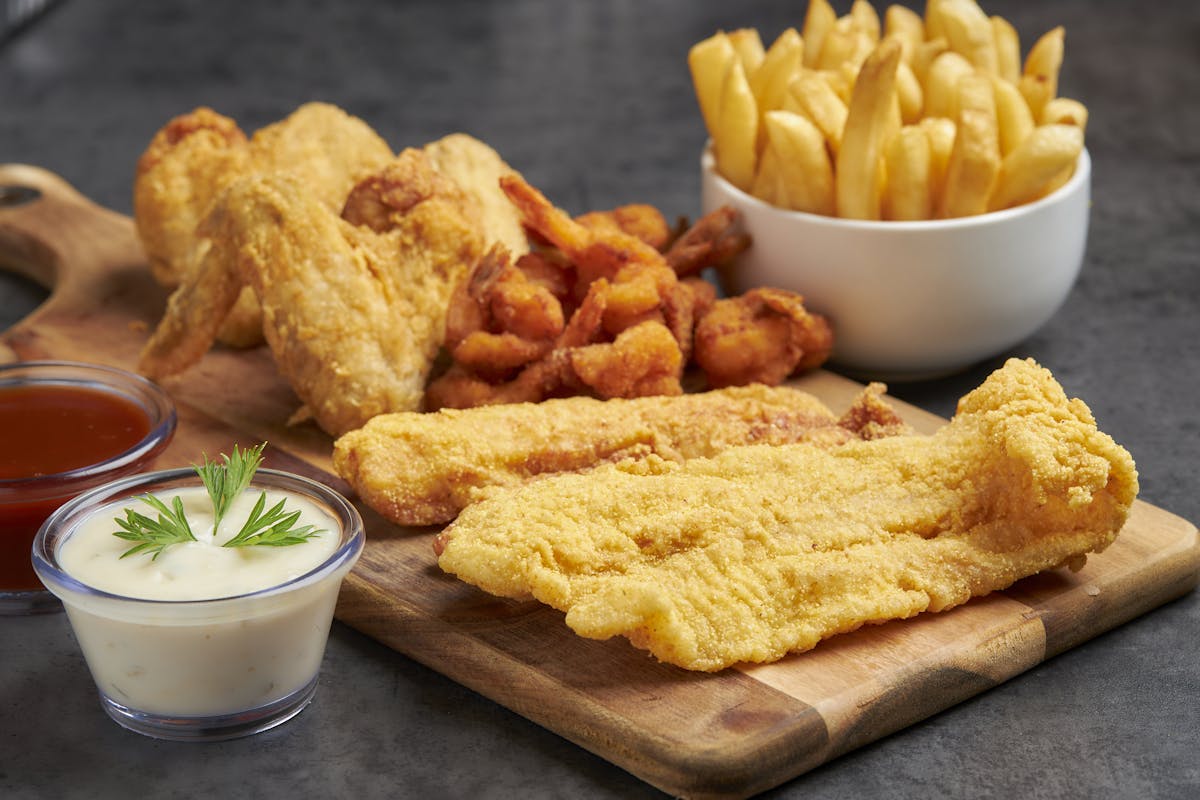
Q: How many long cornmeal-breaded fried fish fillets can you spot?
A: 2